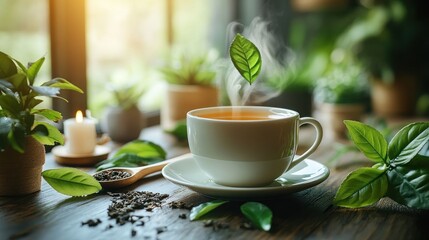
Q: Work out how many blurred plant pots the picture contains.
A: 5